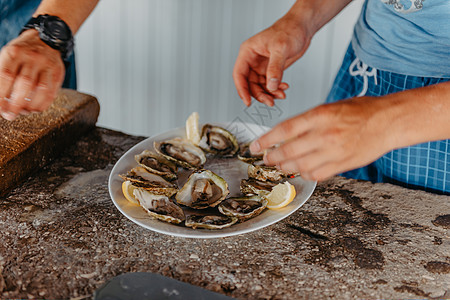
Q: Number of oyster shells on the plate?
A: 11